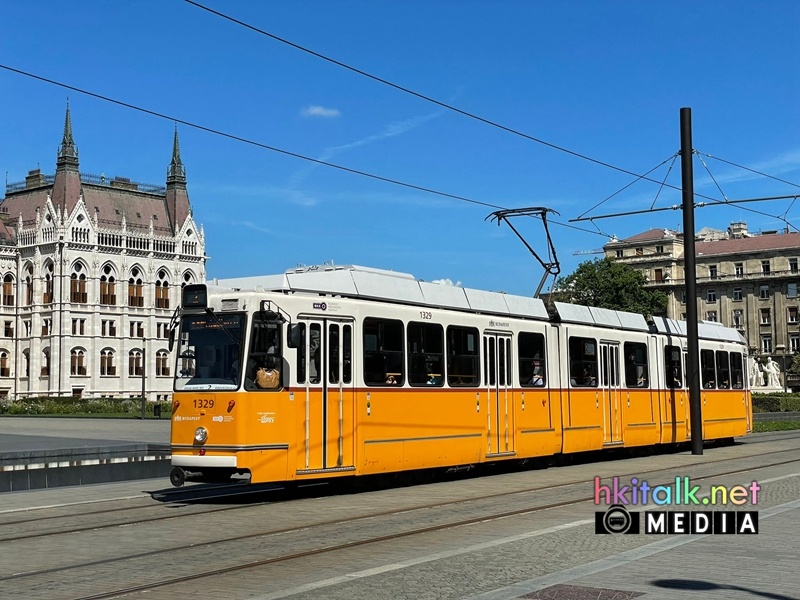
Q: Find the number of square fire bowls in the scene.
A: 0